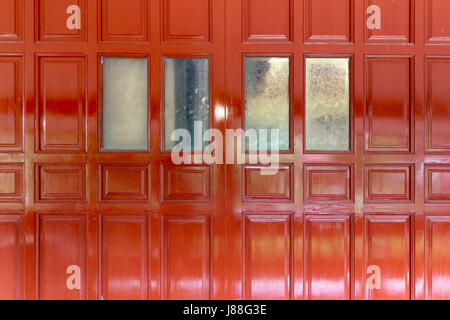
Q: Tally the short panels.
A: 8